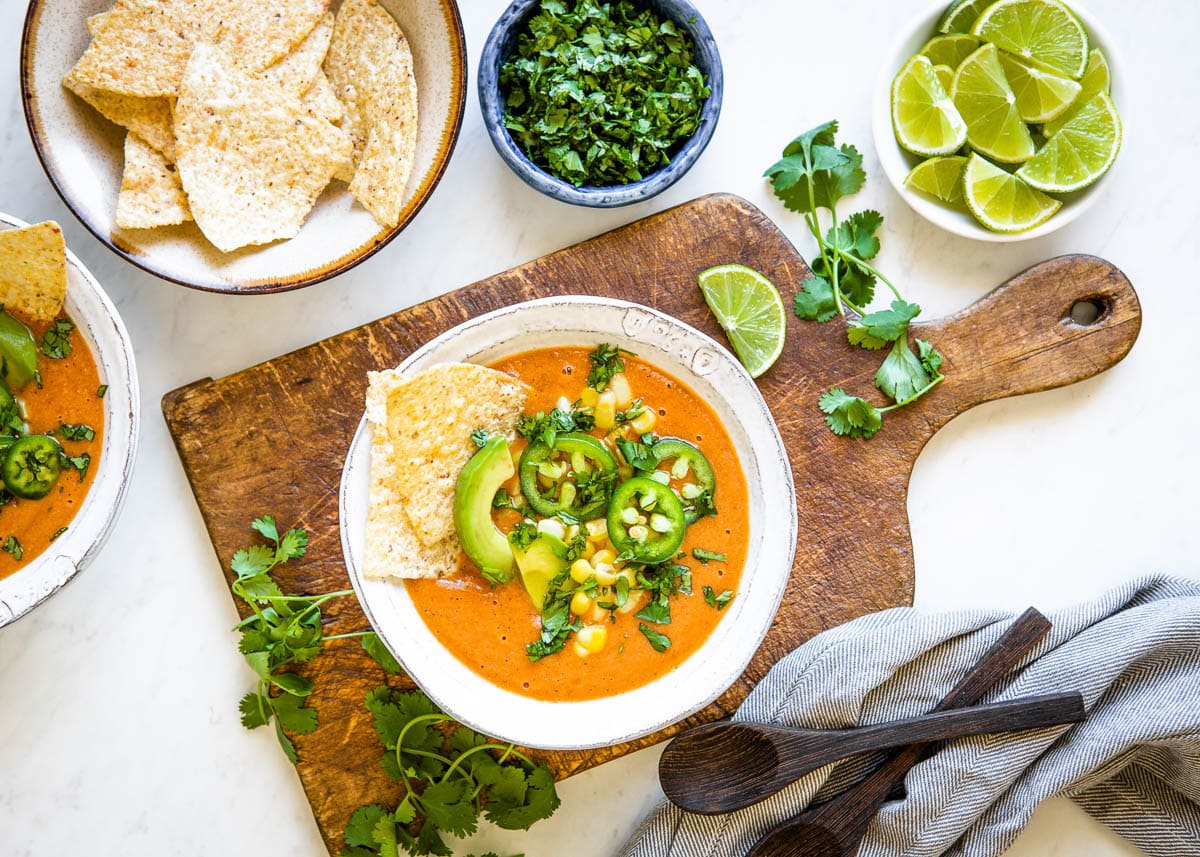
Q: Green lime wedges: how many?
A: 12